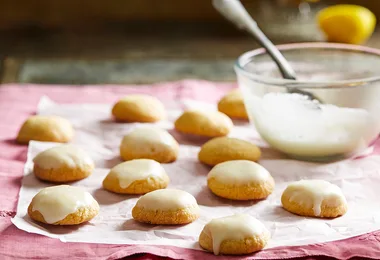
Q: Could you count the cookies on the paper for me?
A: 13